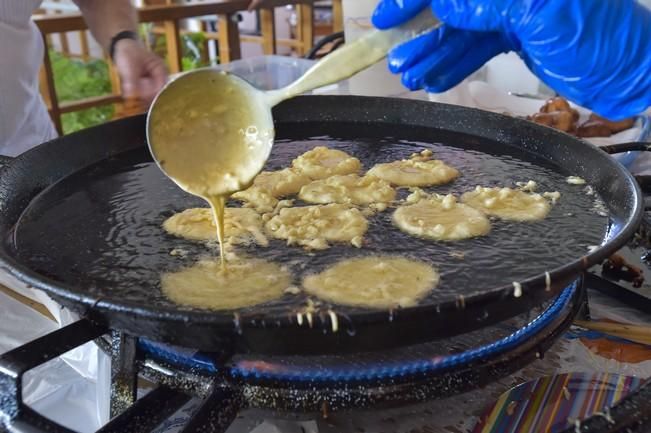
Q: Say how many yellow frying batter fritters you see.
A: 10